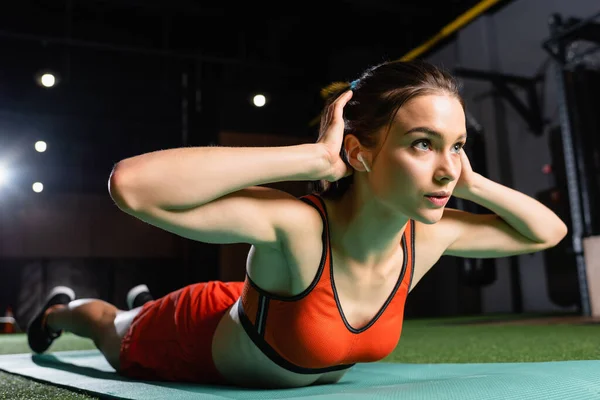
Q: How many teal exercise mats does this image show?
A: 1